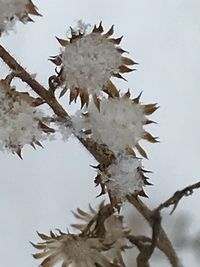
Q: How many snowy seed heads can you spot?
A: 5